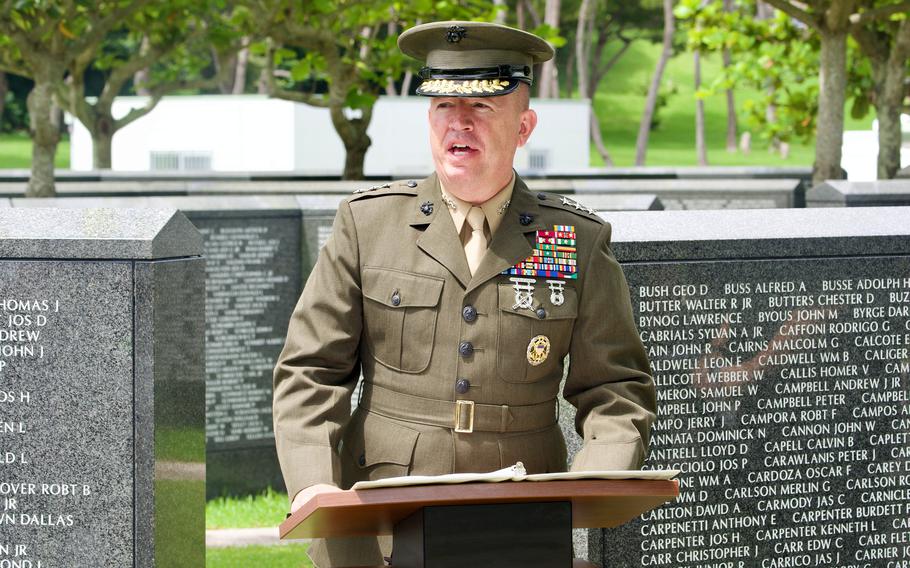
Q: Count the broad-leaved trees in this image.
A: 5